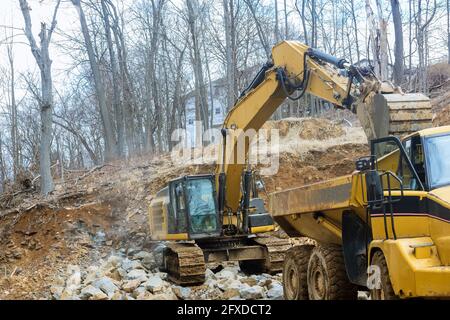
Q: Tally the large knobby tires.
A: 3